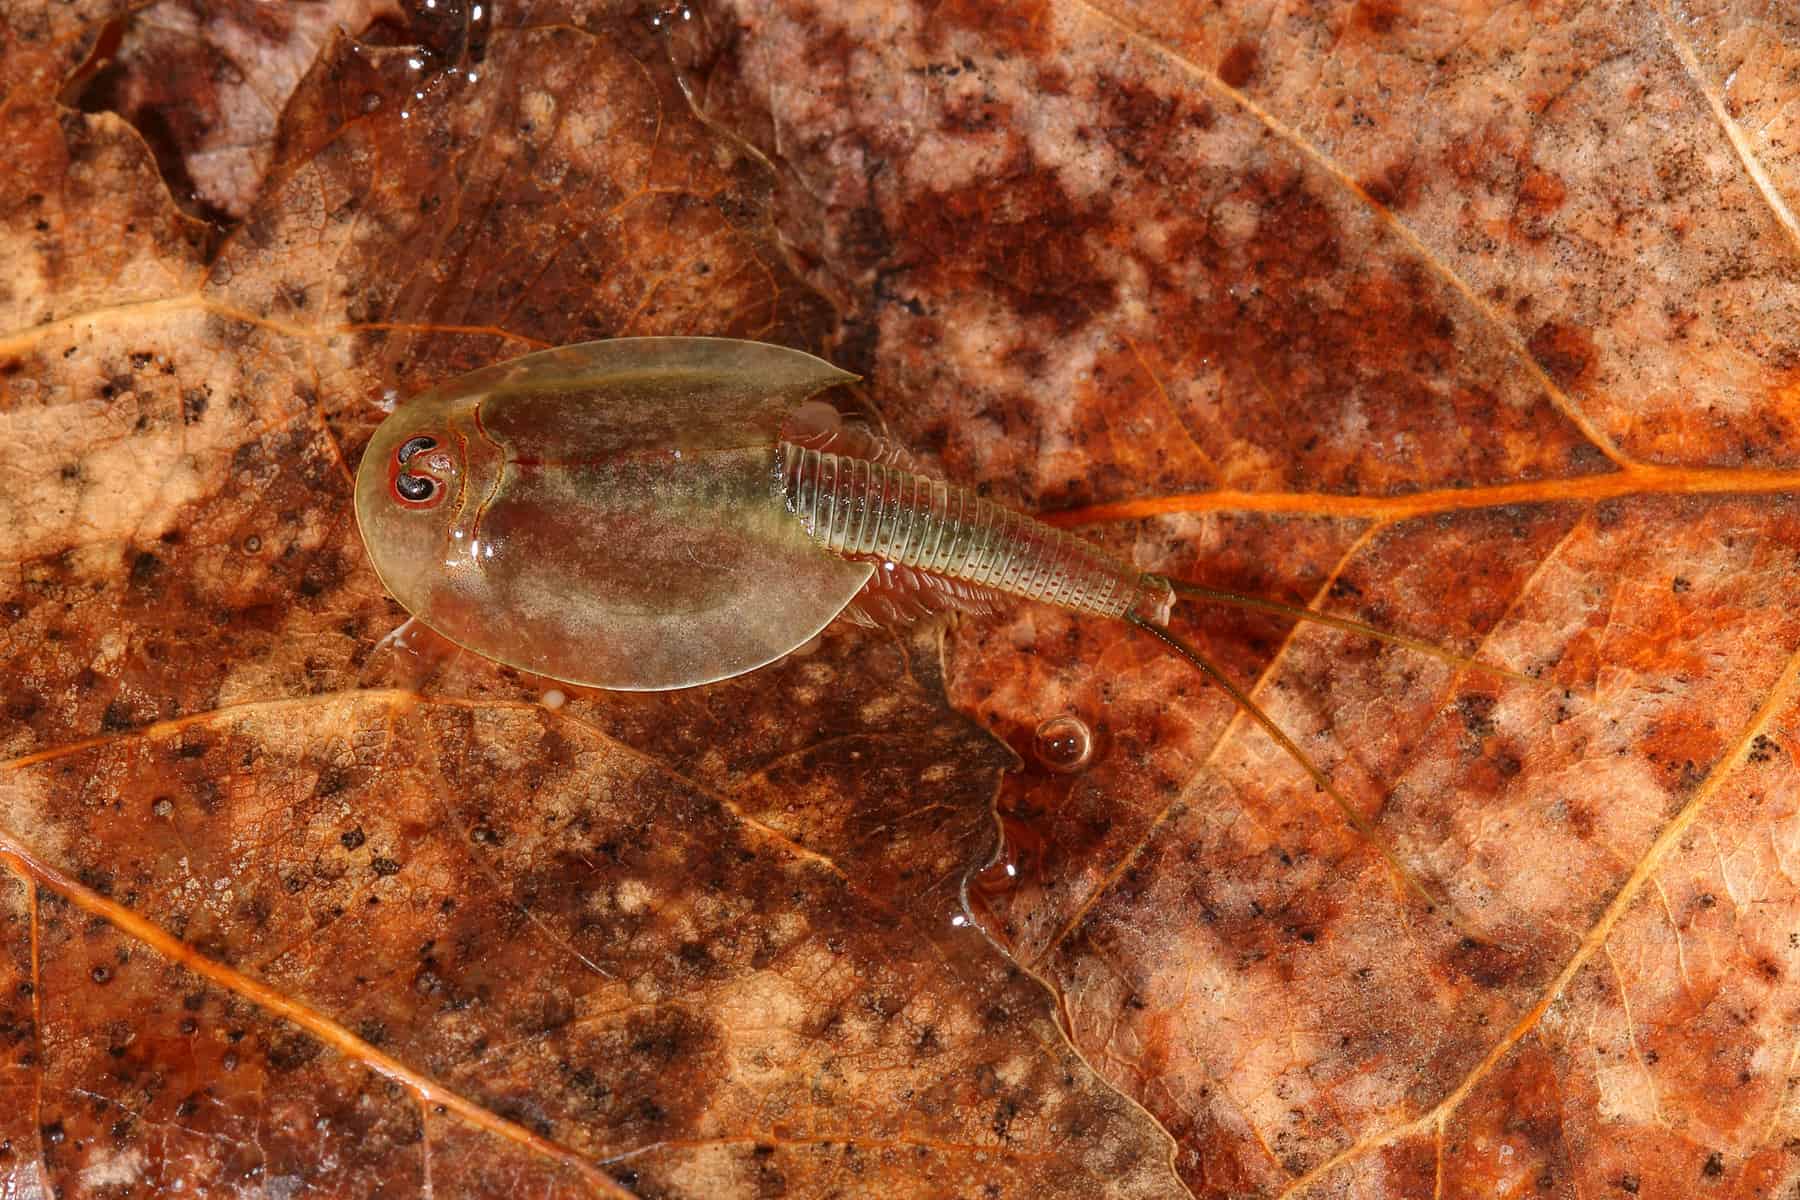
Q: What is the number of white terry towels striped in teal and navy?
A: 0